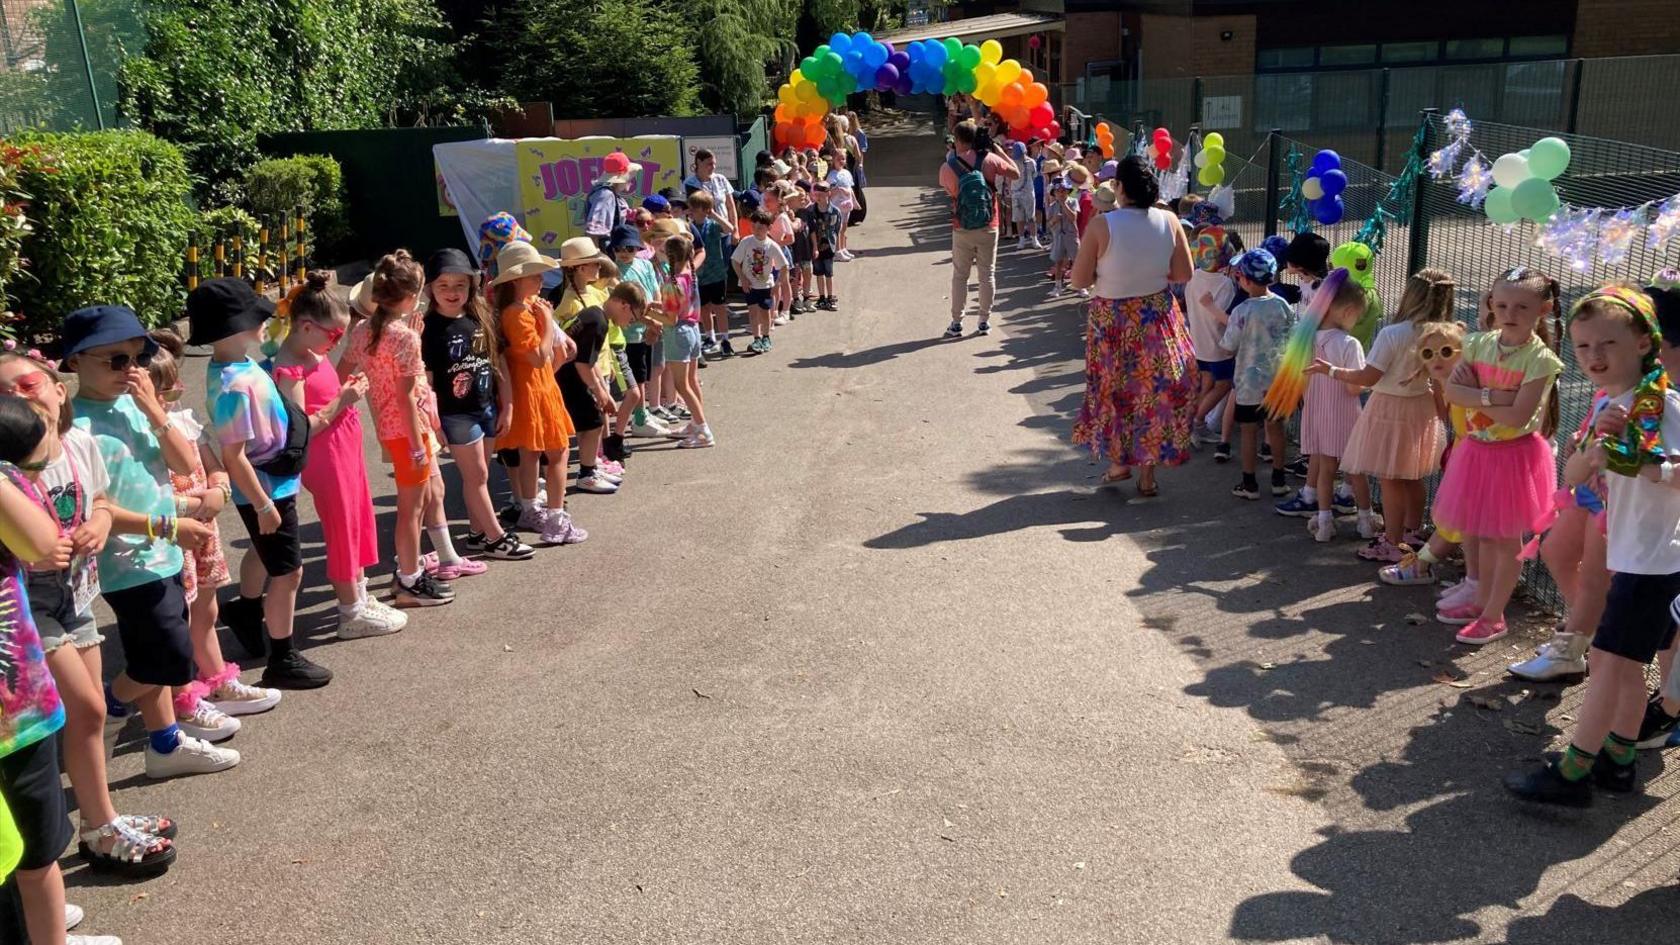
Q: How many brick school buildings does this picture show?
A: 1